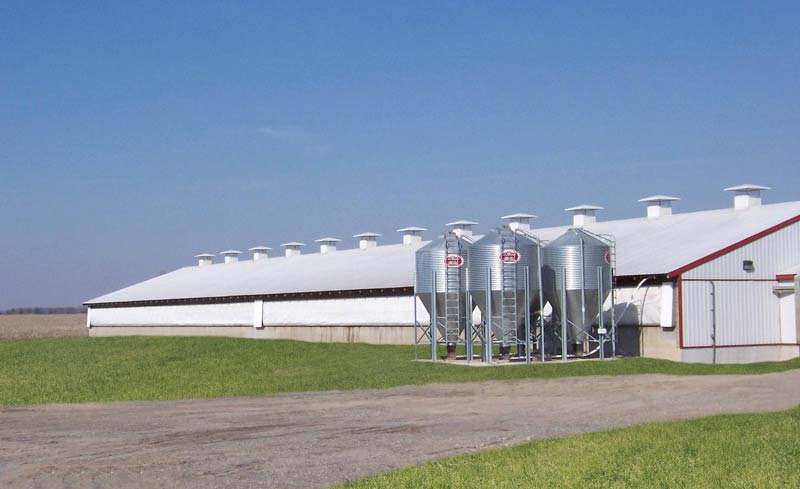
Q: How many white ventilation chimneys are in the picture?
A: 12